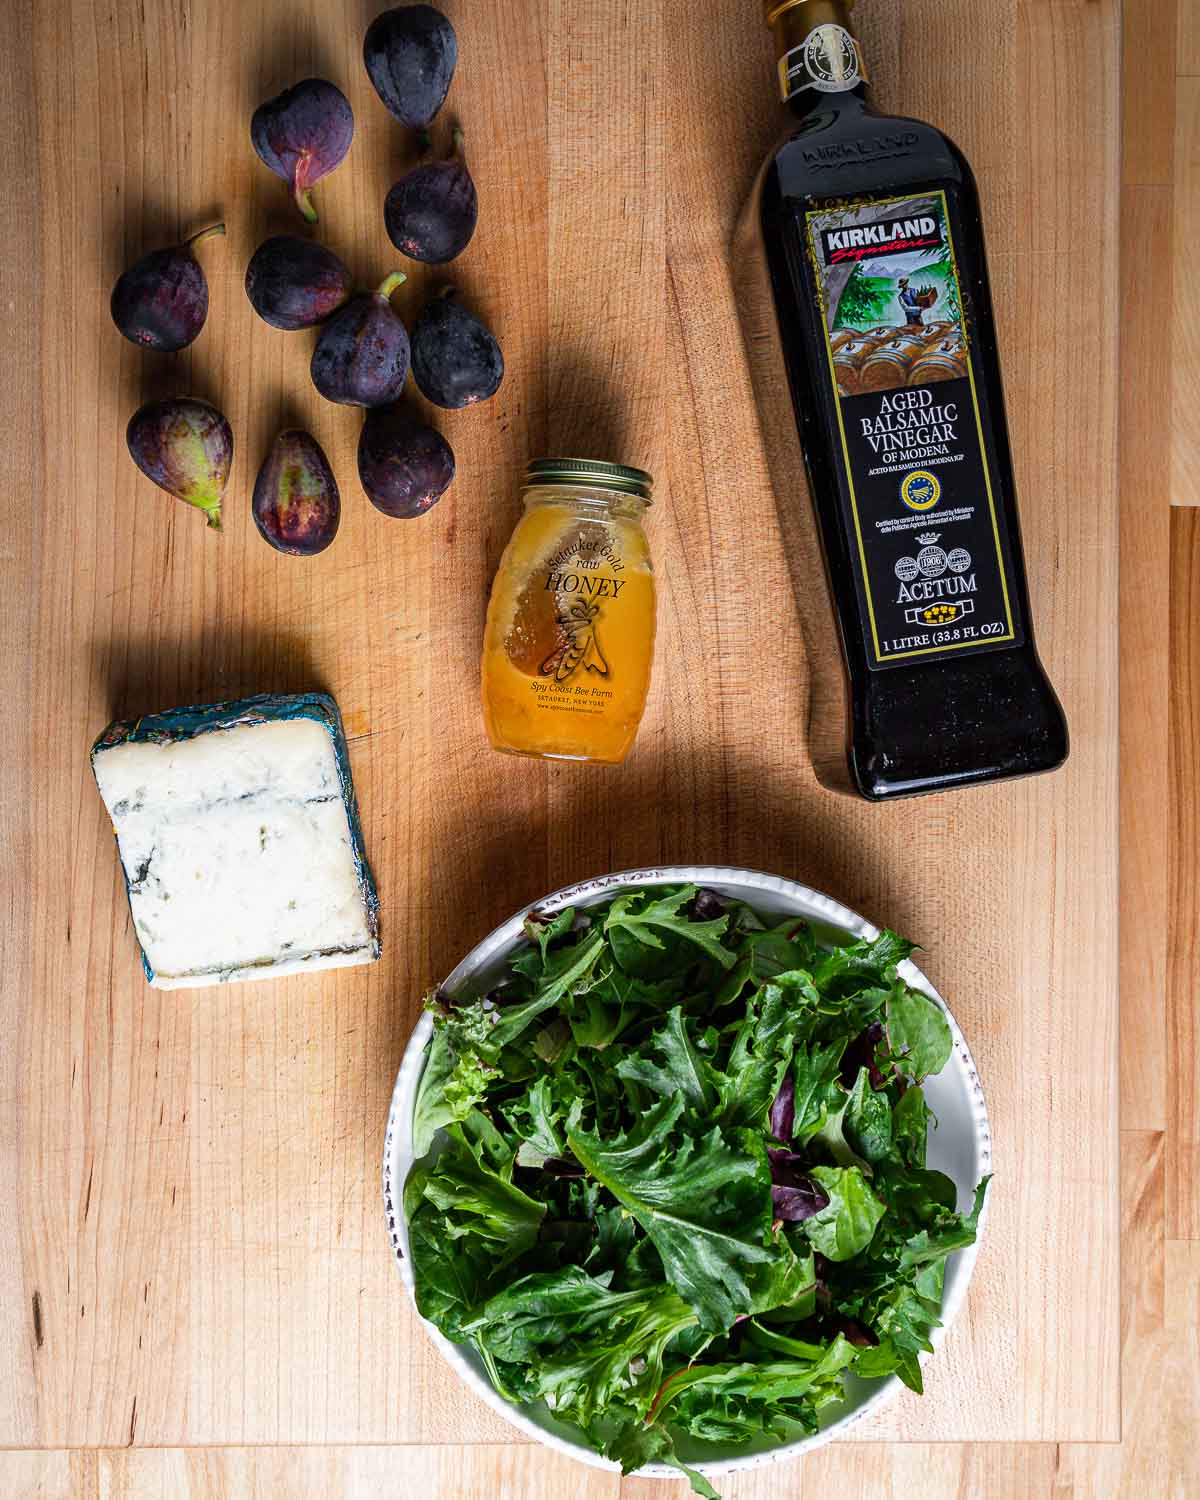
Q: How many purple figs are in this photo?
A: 10